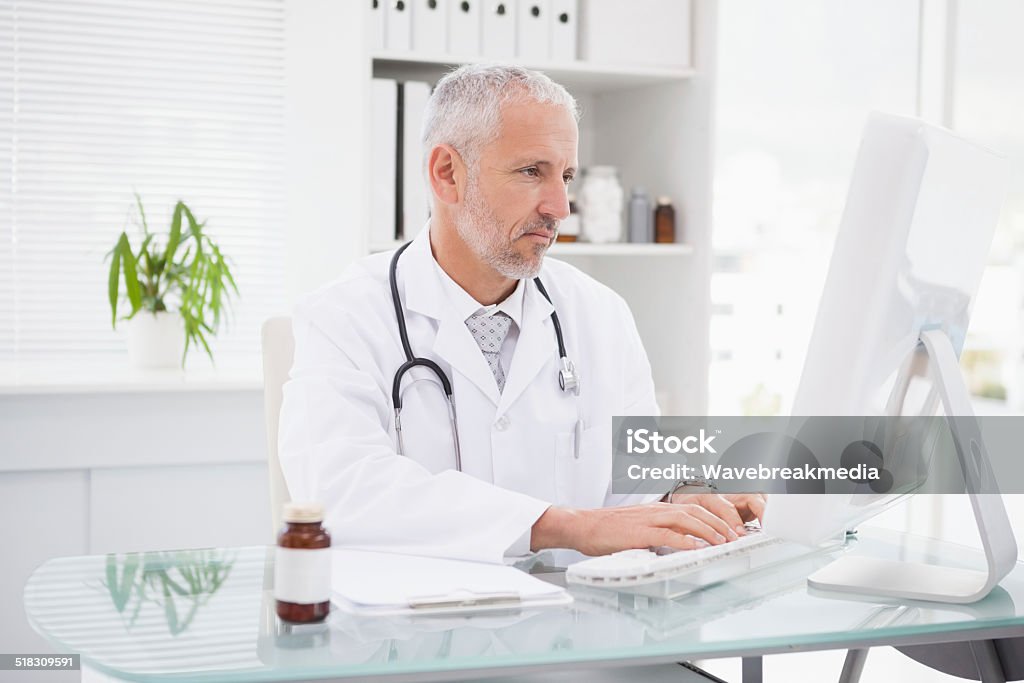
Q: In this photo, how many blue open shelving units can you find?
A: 0